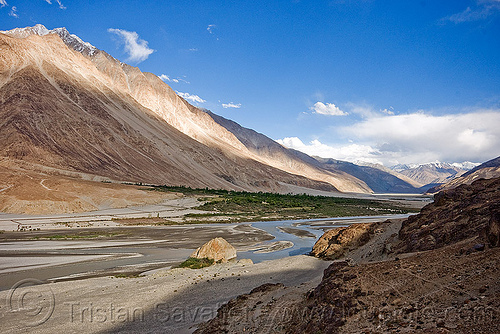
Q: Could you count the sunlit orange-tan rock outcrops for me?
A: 2